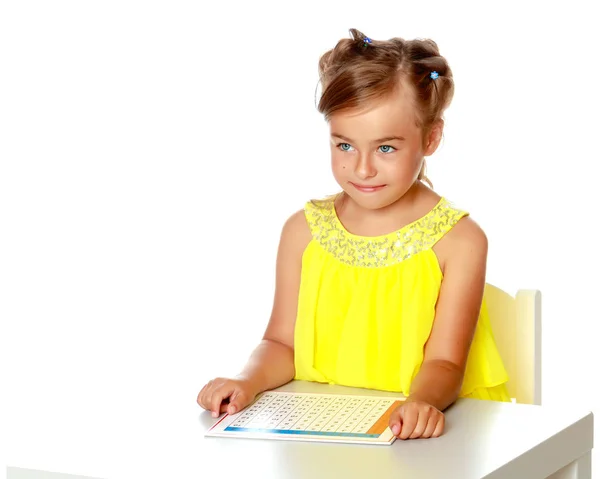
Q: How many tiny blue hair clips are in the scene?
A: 2